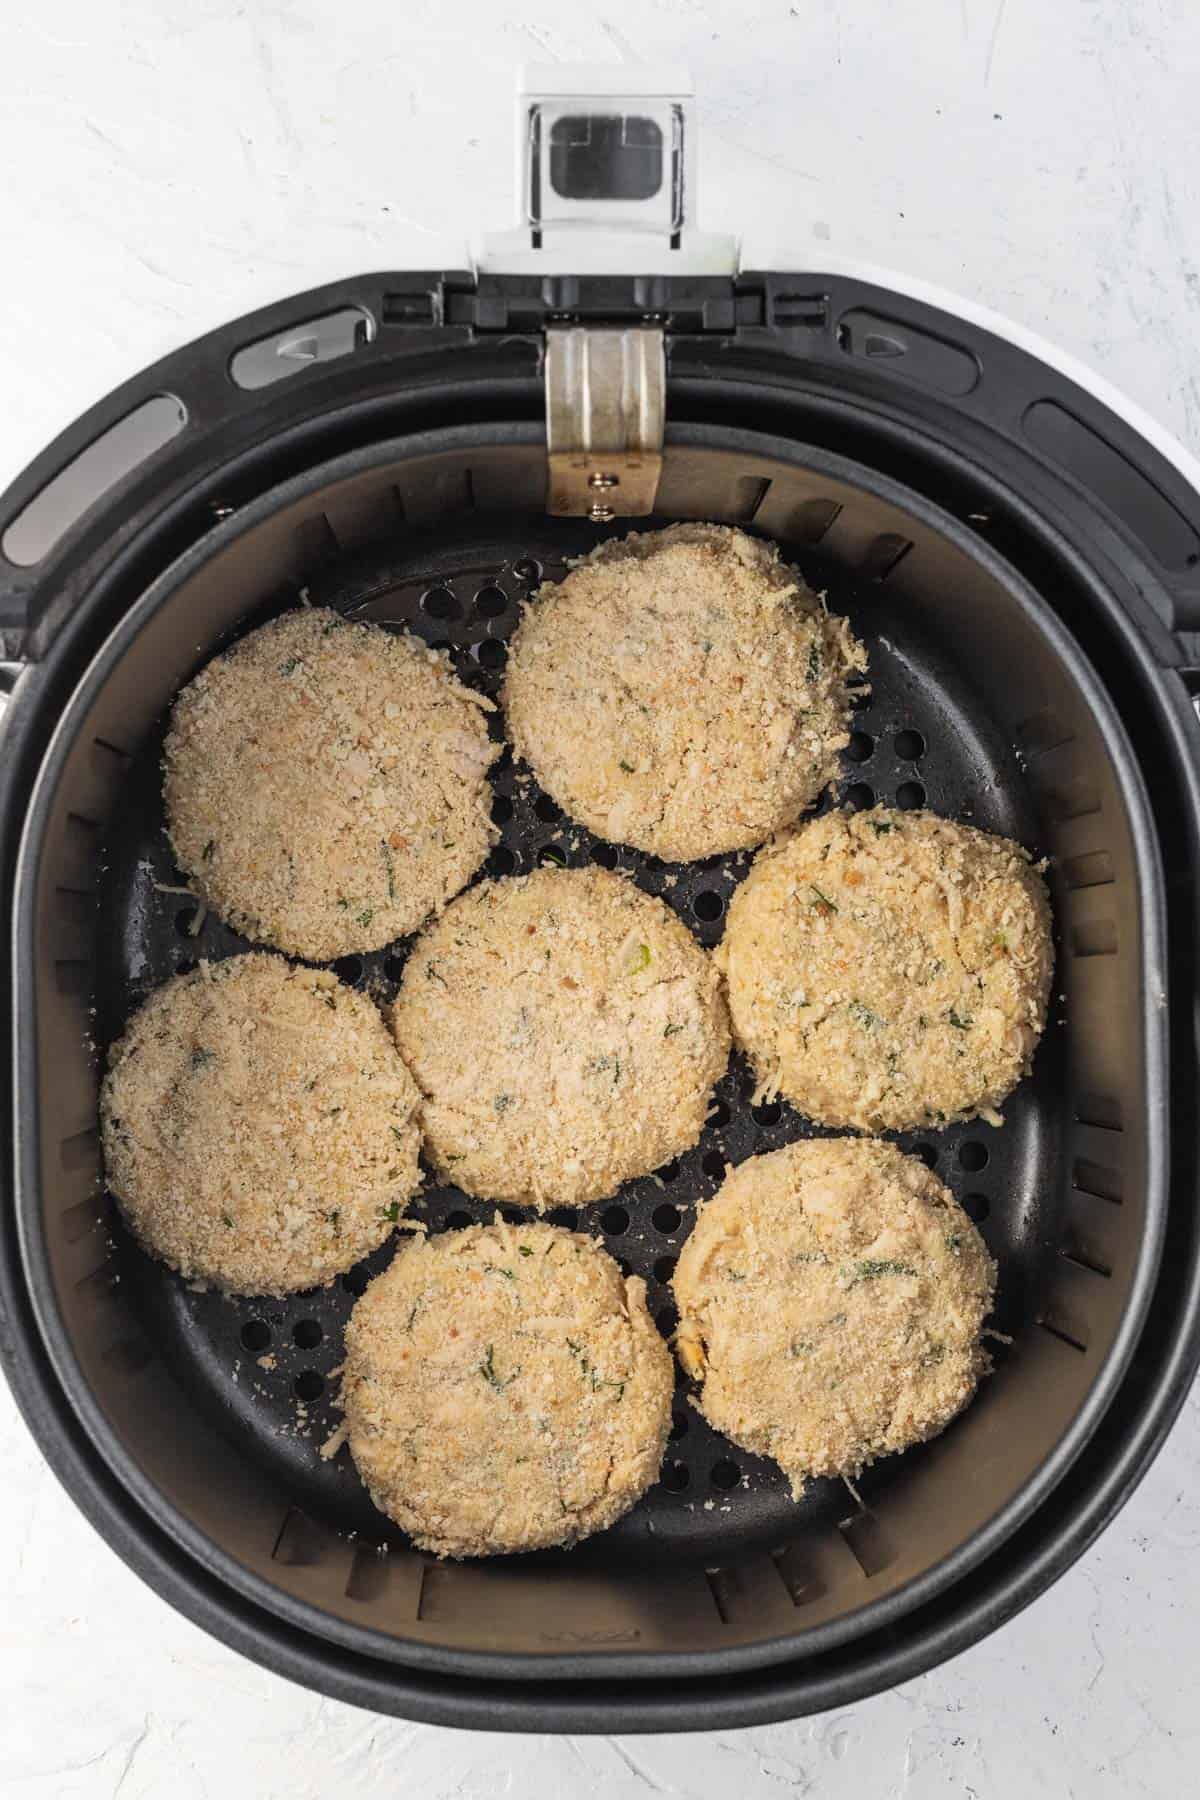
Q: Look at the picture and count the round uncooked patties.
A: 7